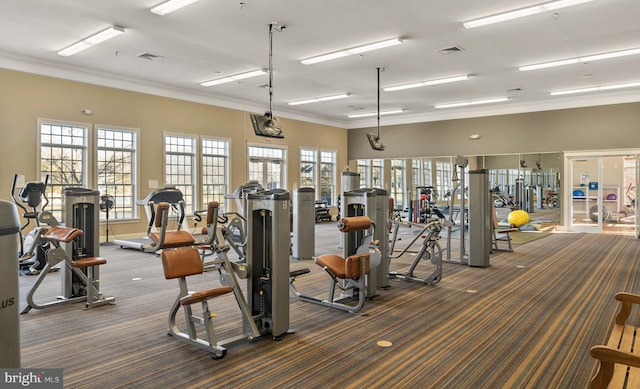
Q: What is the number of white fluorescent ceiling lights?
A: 11